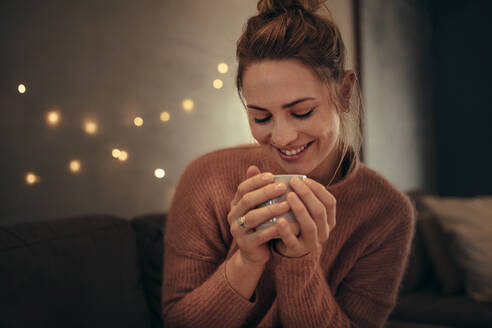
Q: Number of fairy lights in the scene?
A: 13